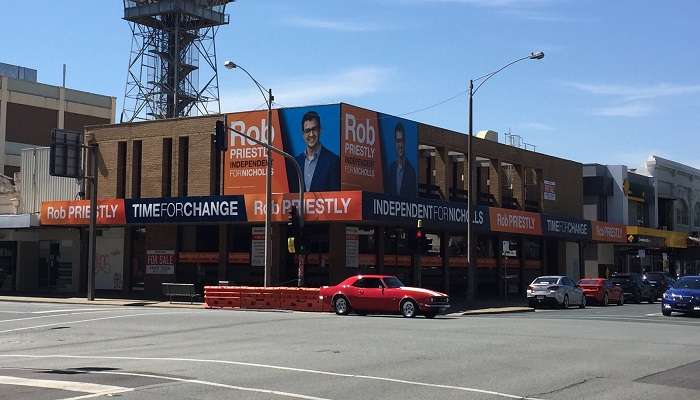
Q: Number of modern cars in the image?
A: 5